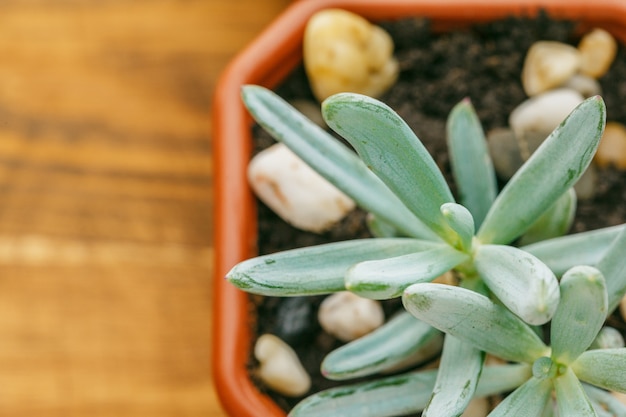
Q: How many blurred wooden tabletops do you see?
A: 1